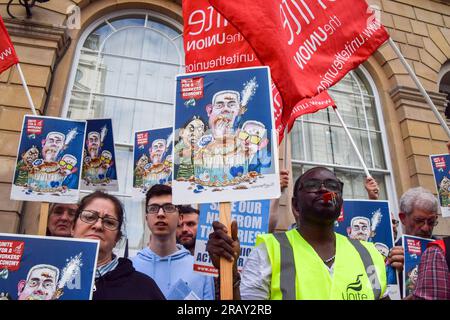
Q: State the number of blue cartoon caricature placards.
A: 8